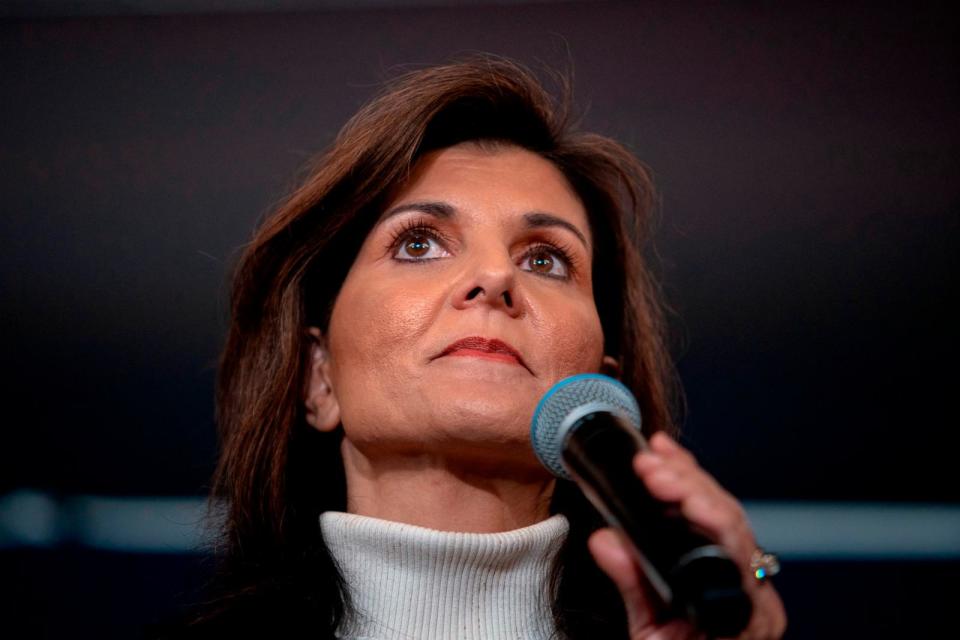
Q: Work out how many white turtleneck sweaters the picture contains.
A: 1